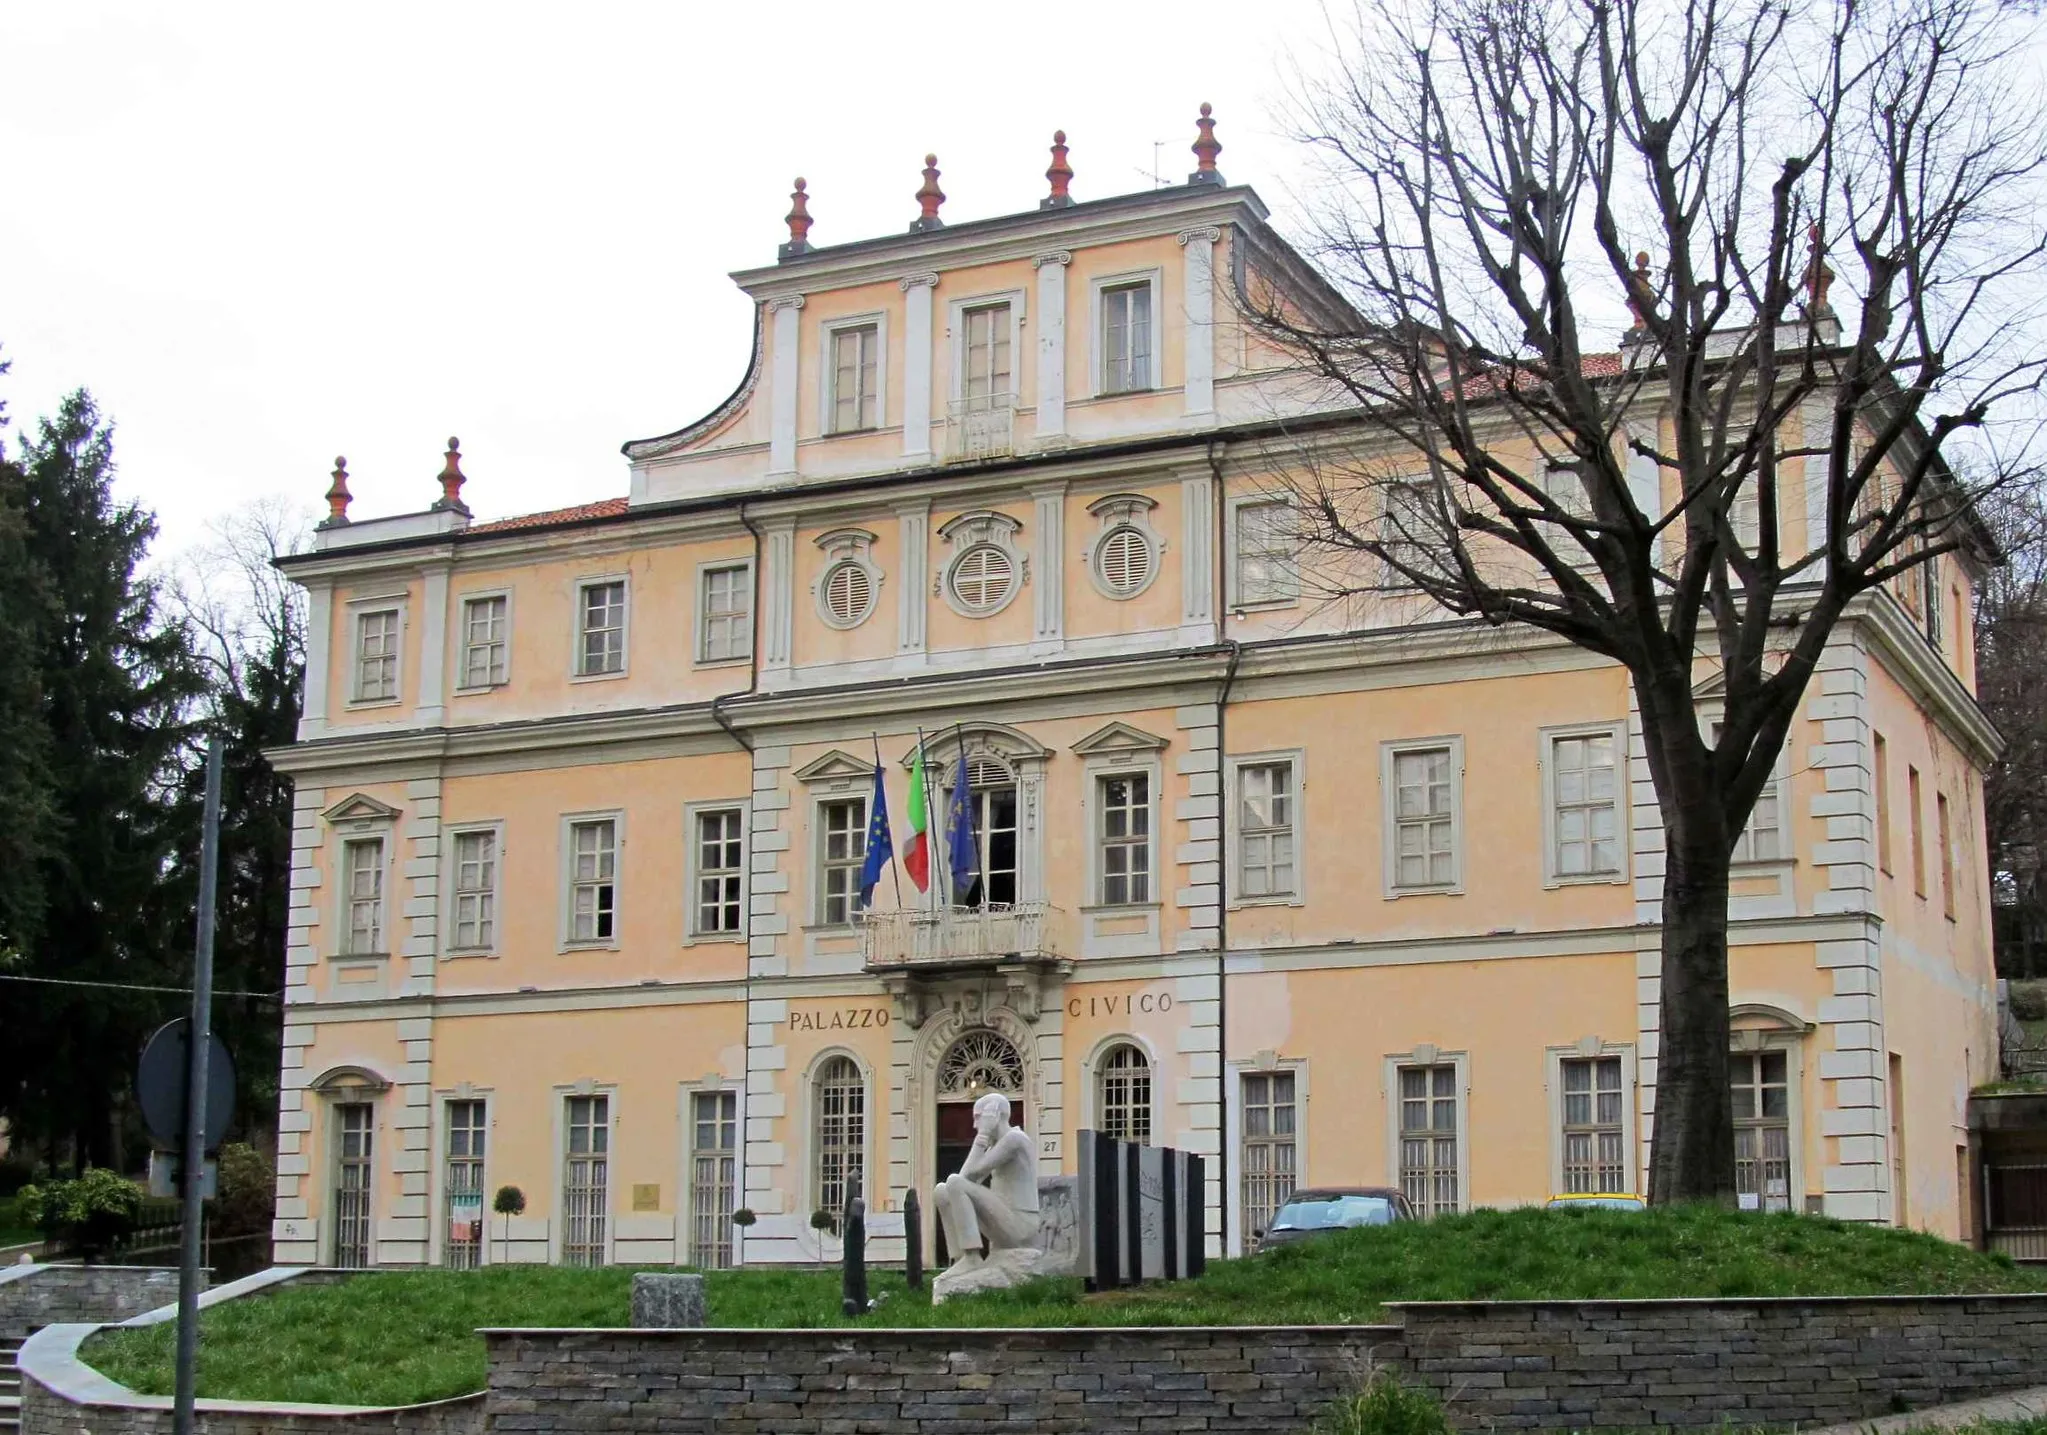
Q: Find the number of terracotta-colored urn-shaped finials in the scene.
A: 8